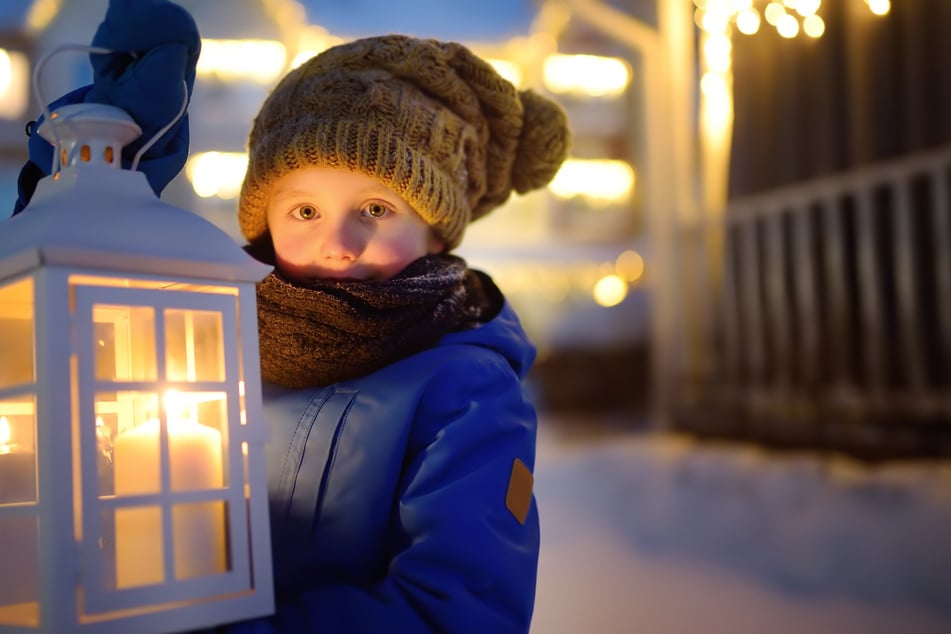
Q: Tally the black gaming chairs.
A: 0